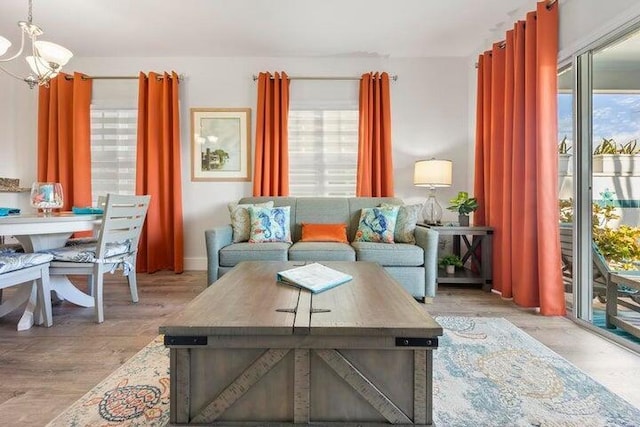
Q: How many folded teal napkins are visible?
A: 2